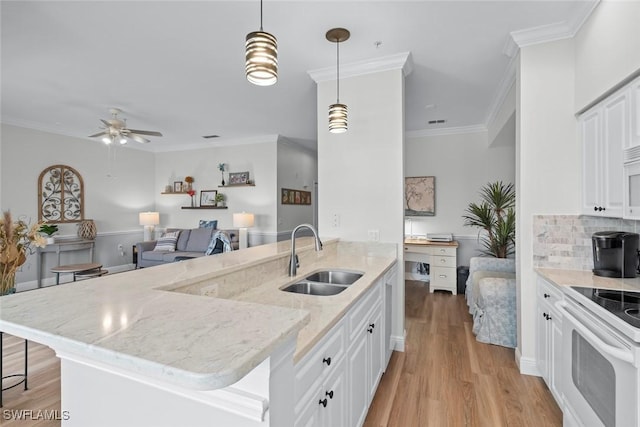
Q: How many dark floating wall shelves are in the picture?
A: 3